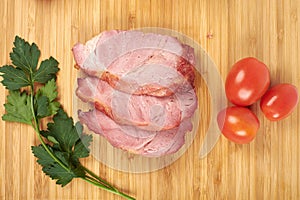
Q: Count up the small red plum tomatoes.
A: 3